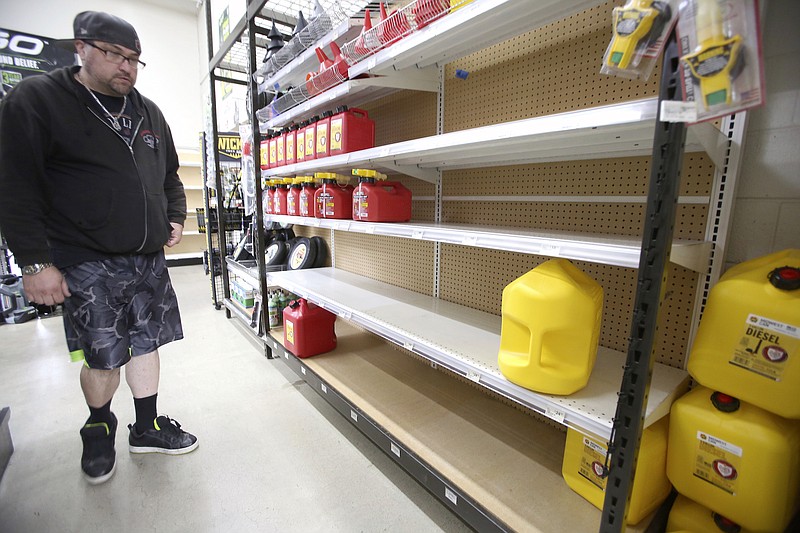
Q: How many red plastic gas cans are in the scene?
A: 15